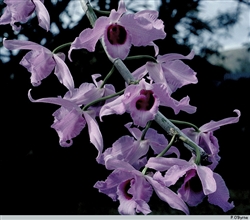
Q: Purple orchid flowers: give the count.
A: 11